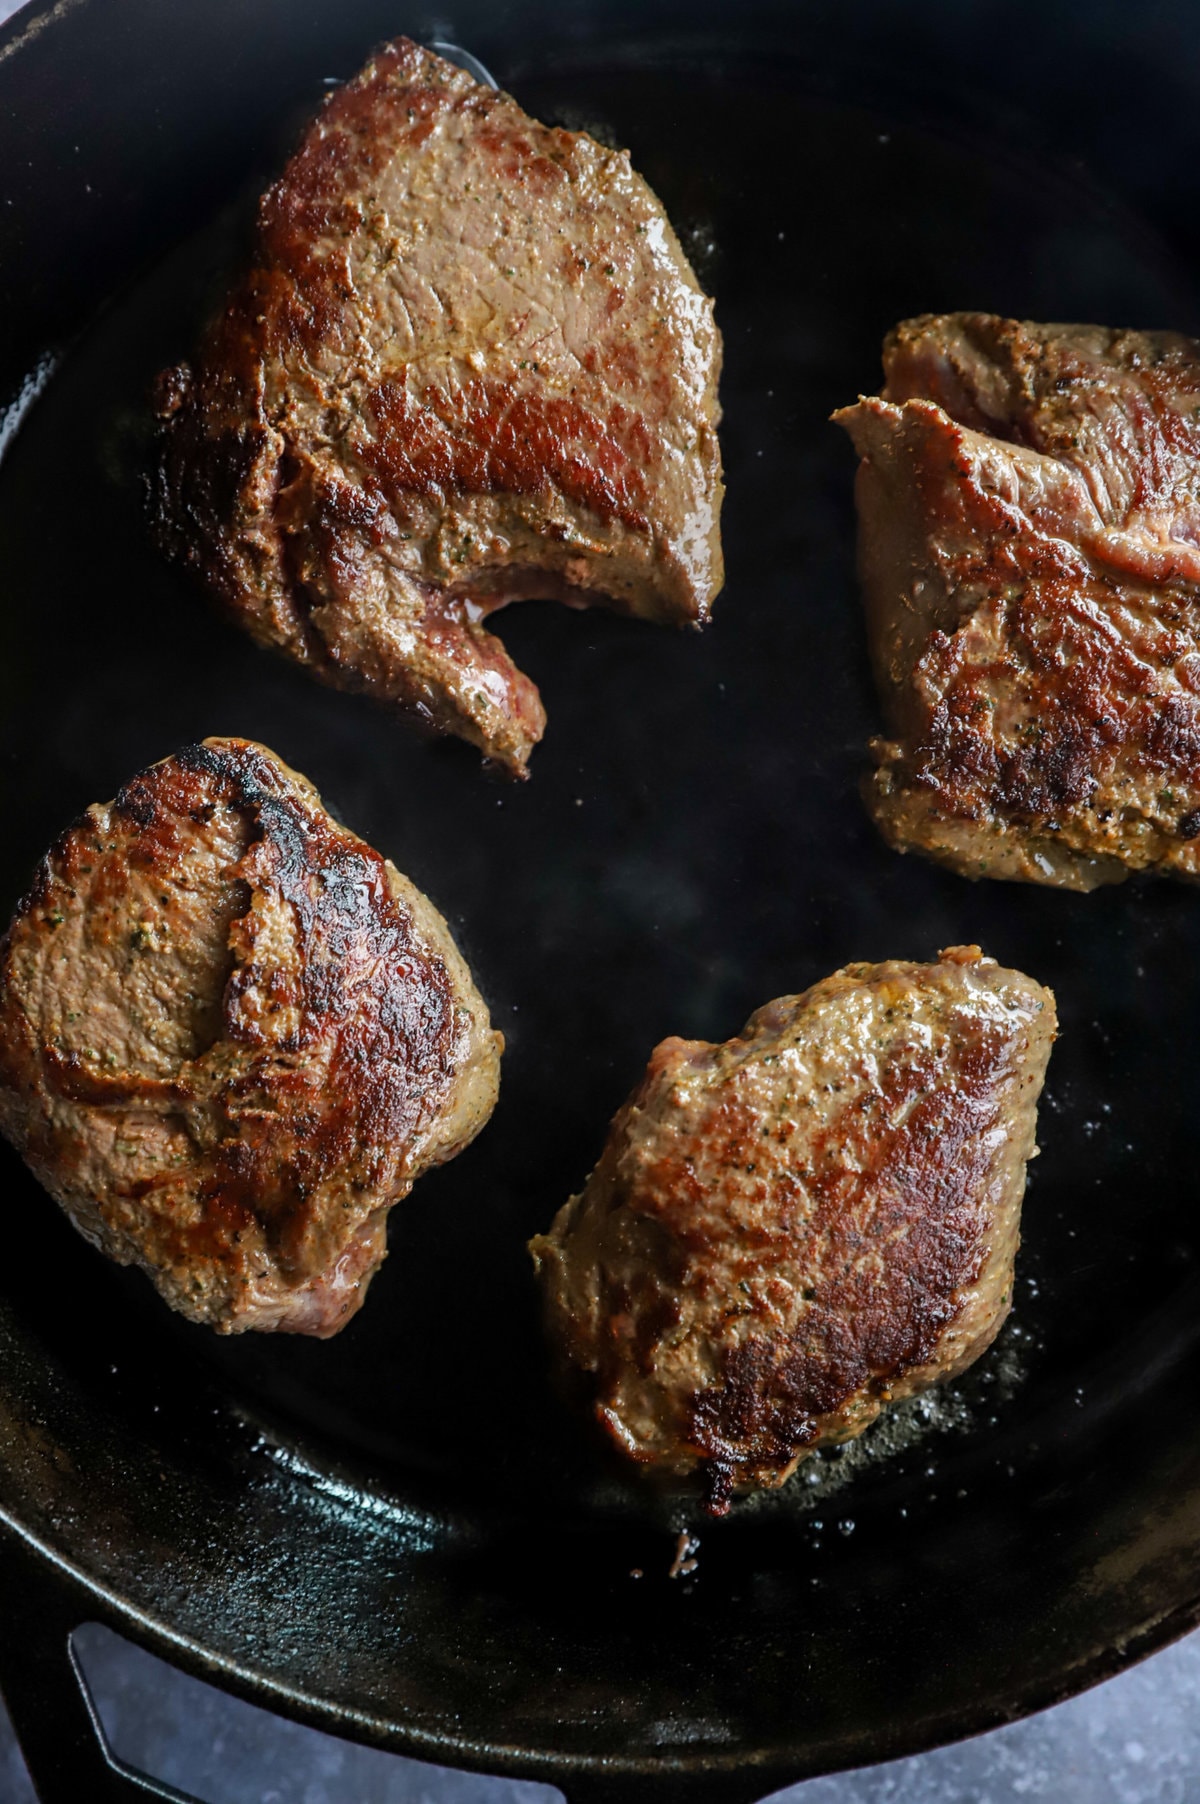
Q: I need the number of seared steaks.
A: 4